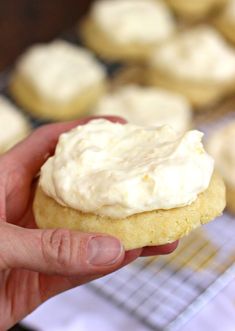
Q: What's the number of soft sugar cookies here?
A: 9